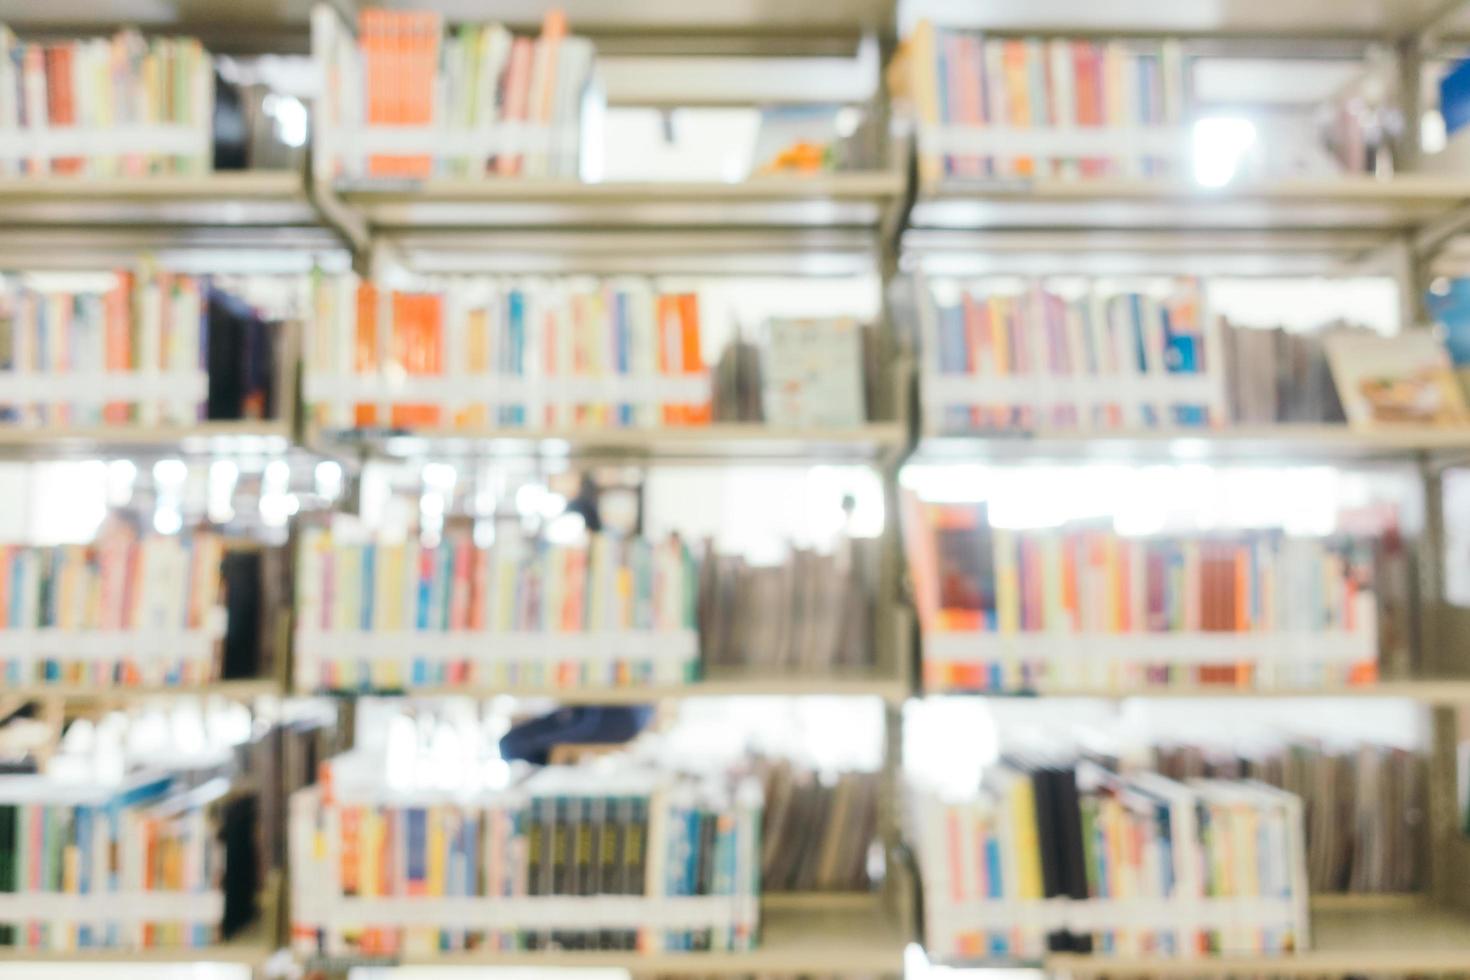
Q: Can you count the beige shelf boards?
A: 12